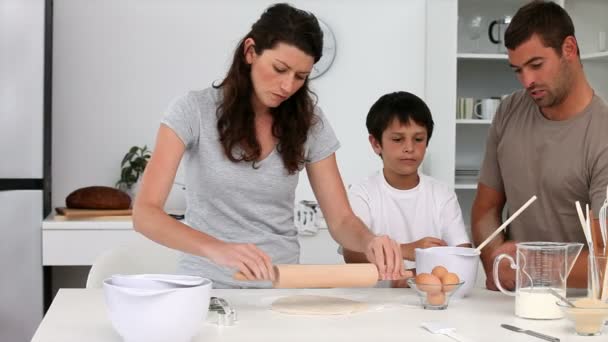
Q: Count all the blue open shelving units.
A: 0